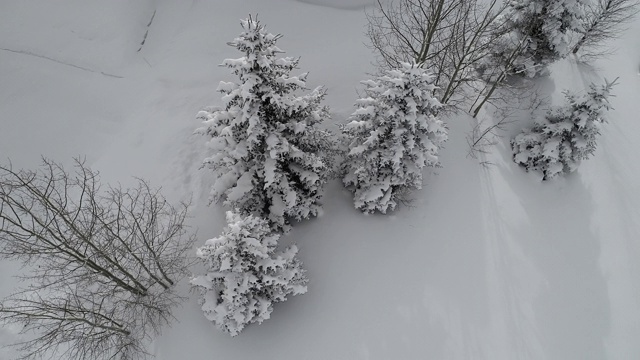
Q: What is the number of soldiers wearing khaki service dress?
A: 0